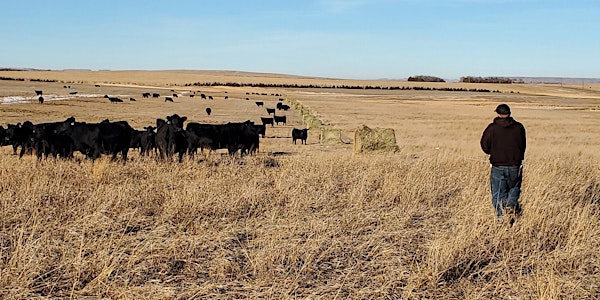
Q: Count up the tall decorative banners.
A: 0